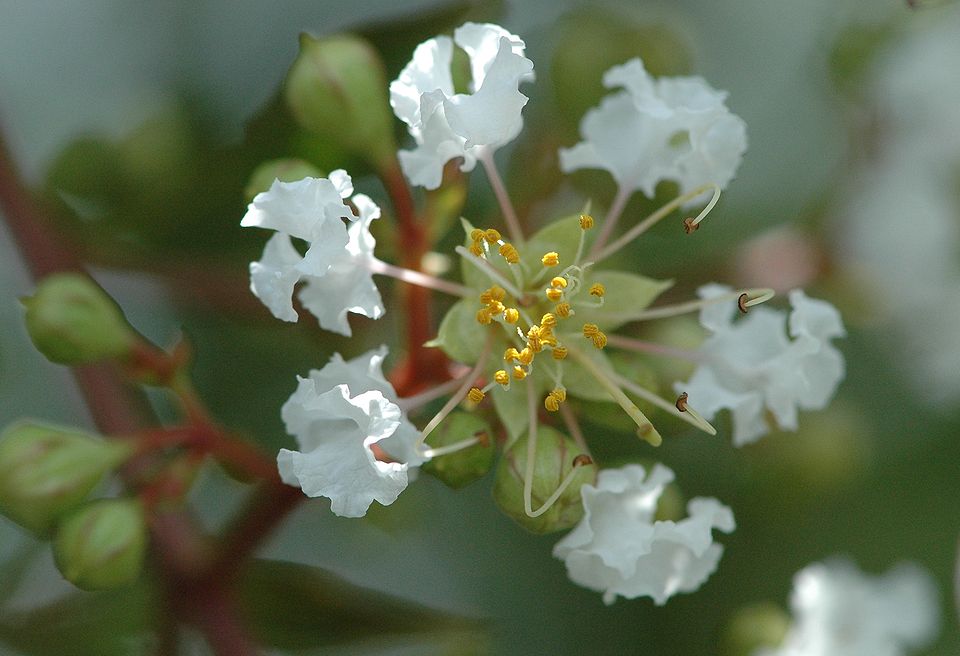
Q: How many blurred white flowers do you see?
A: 2